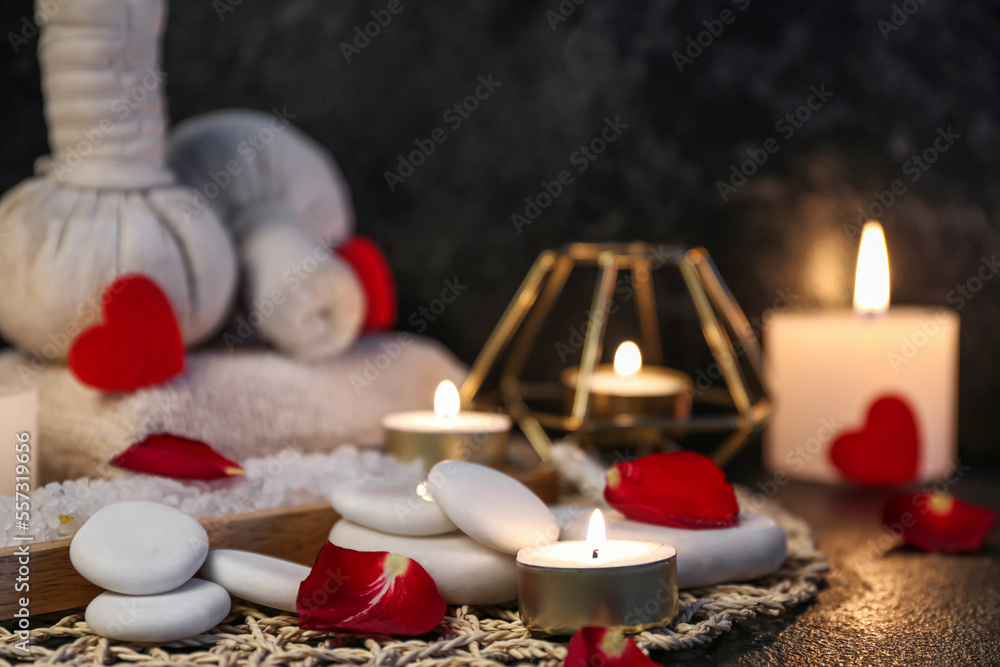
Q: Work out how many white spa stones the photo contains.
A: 7